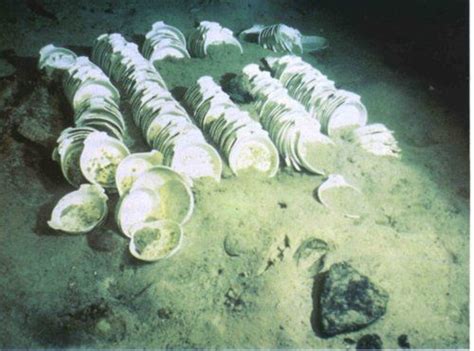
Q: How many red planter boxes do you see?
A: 0